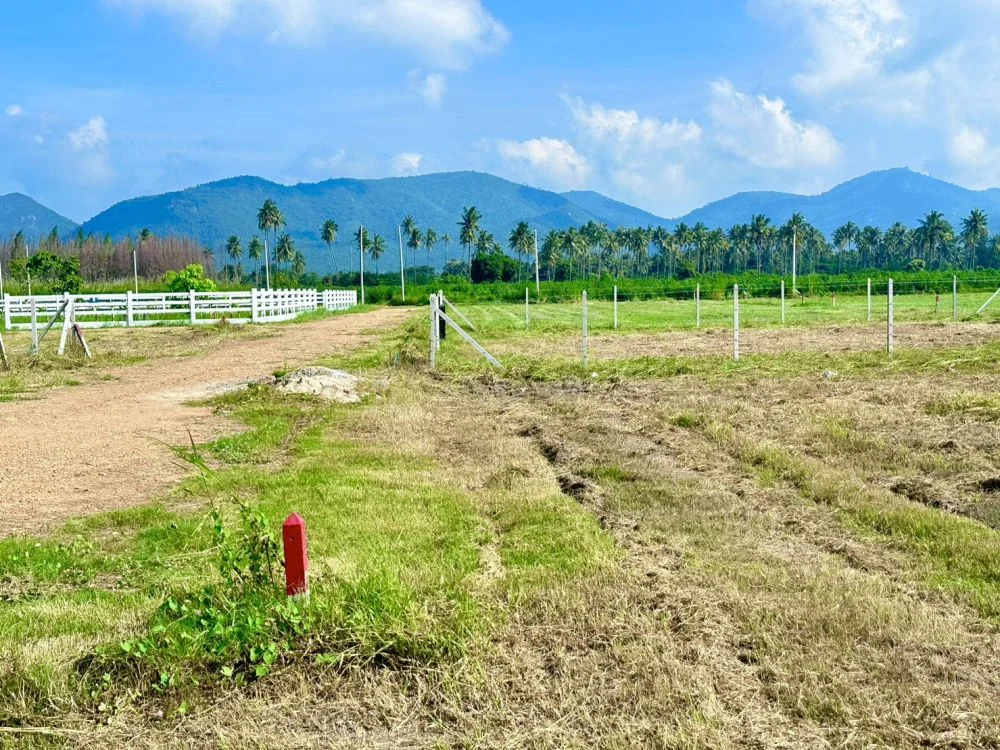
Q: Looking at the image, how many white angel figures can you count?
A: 0